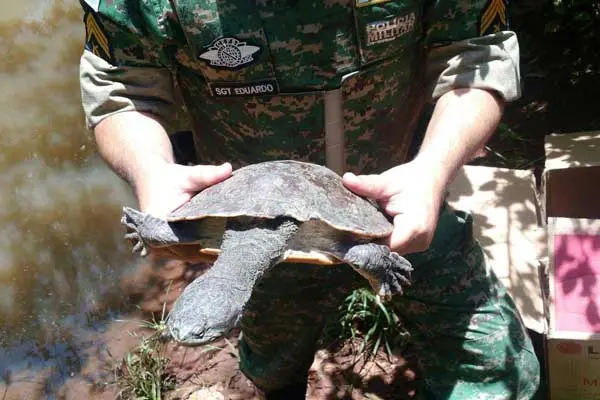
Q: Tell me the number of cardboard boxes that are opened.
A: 1